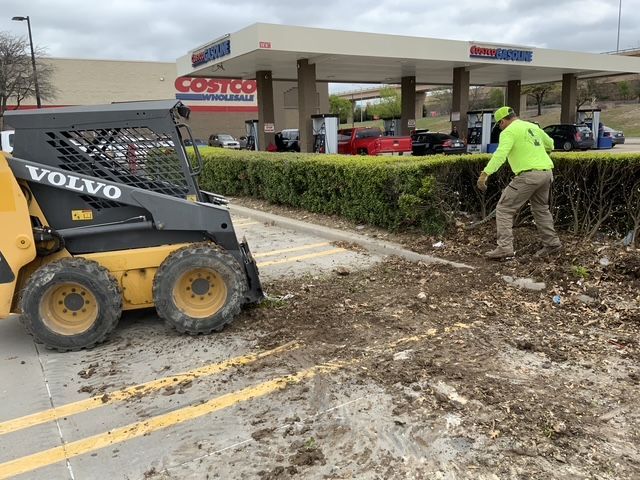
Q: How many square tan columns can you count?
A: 6